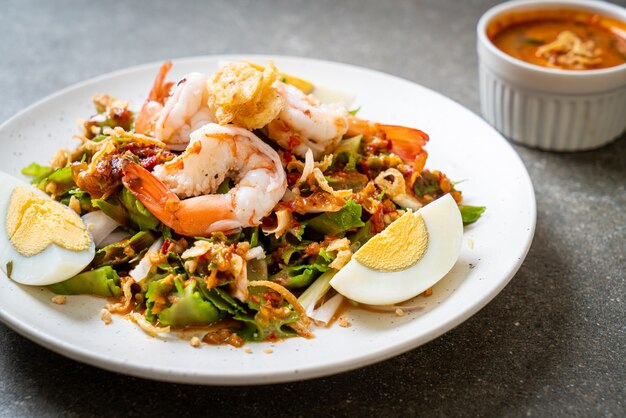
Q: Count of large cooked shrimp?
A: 3